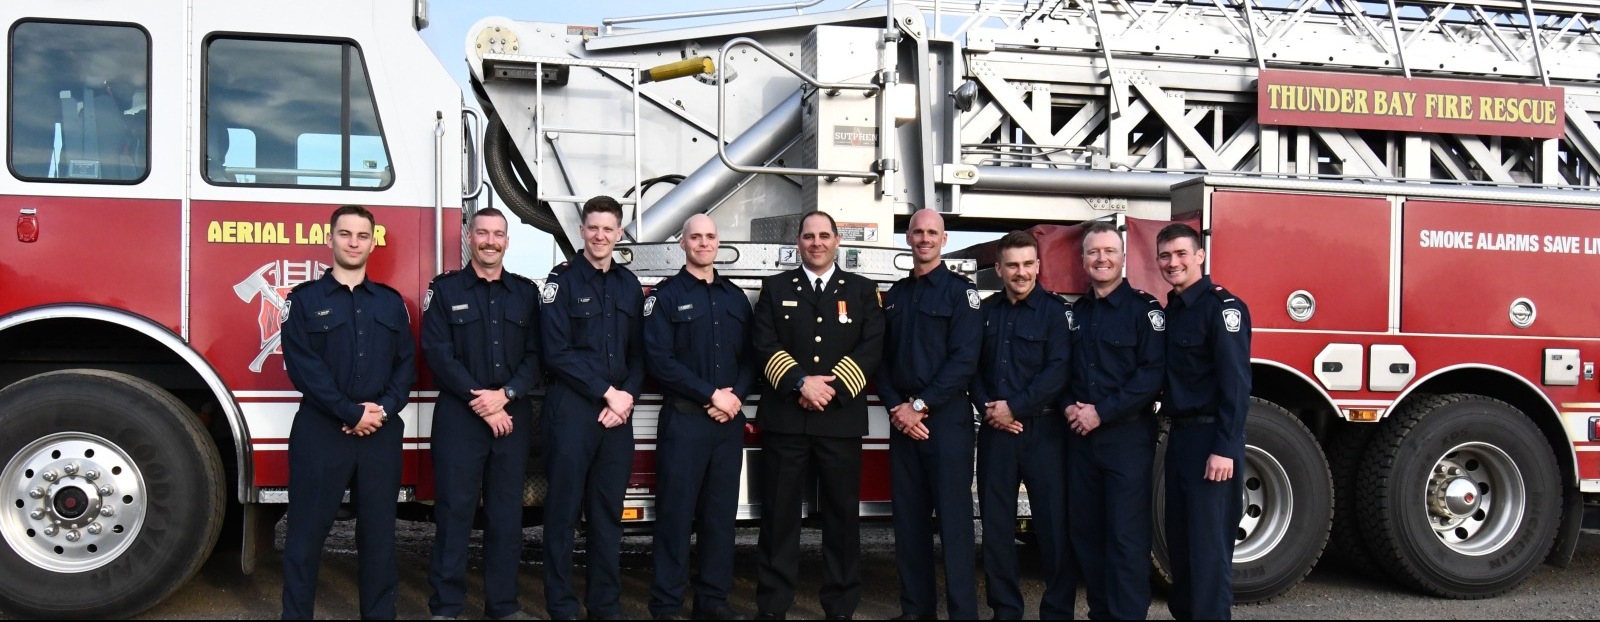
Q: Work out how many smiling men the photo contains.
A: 9